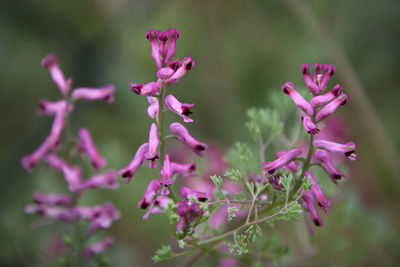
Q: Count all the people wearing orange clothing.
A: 0